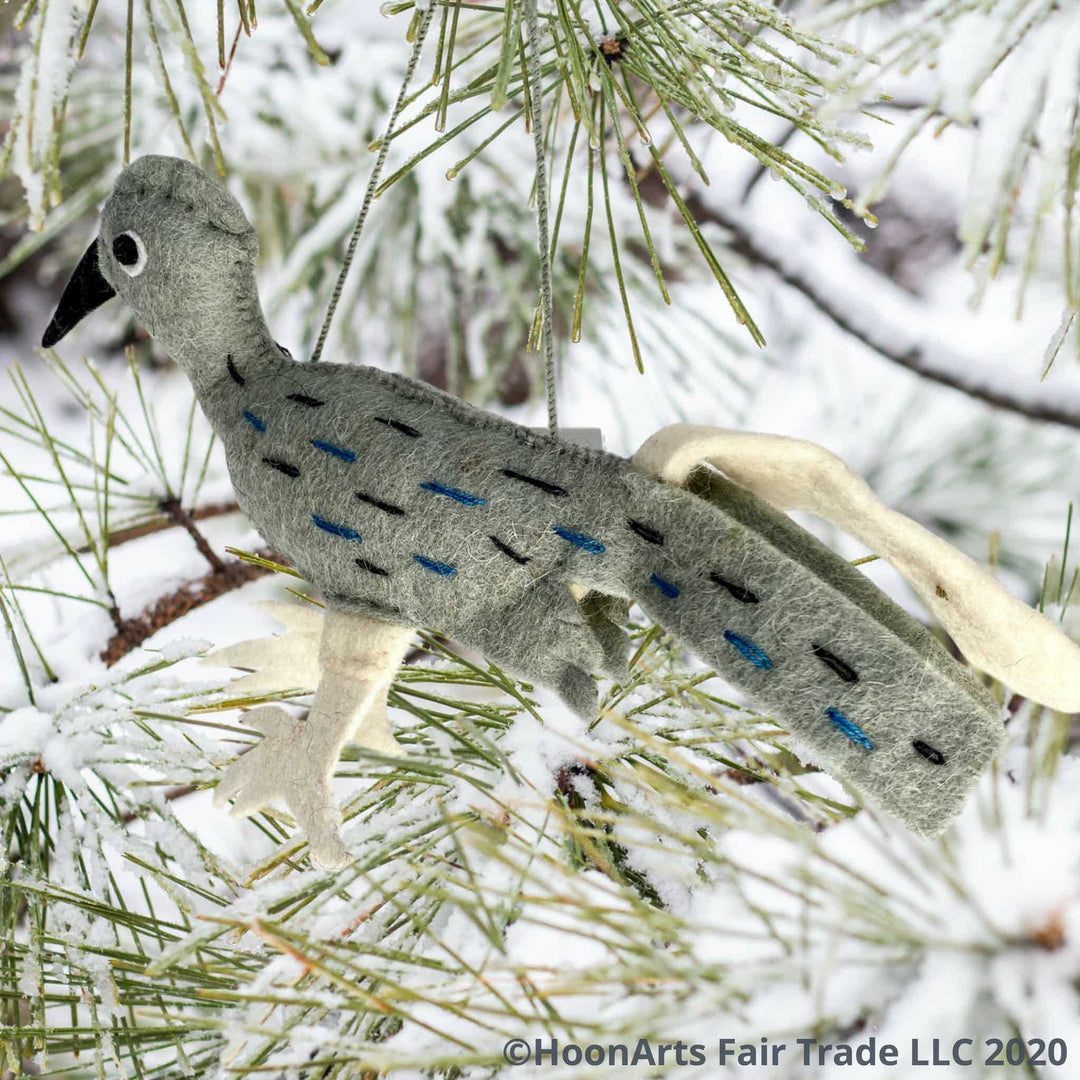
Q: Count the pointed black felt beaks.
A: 1